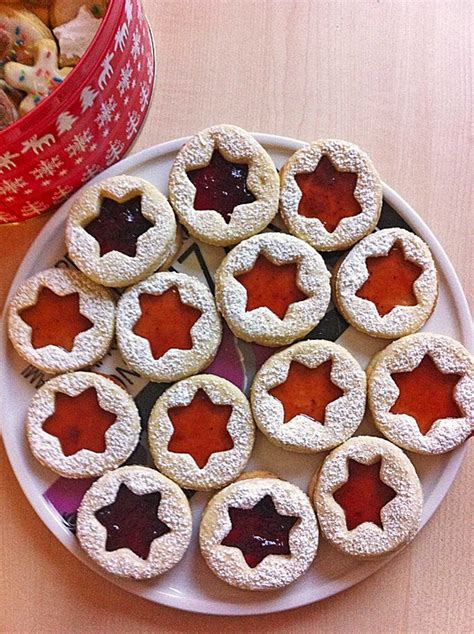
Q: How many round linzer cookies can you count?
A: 14